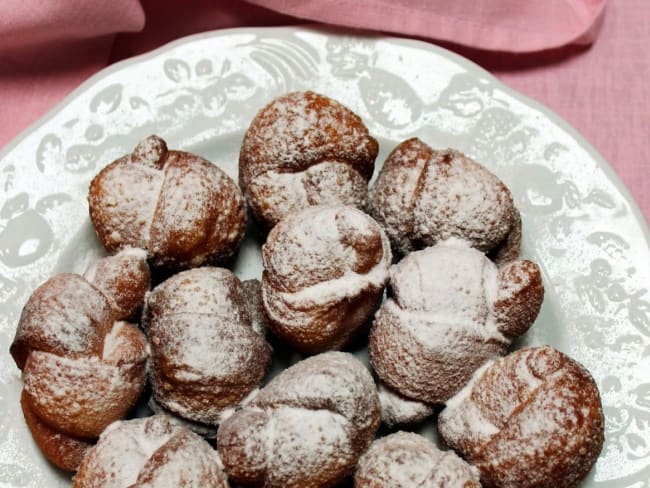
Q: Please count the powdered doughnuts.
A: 11